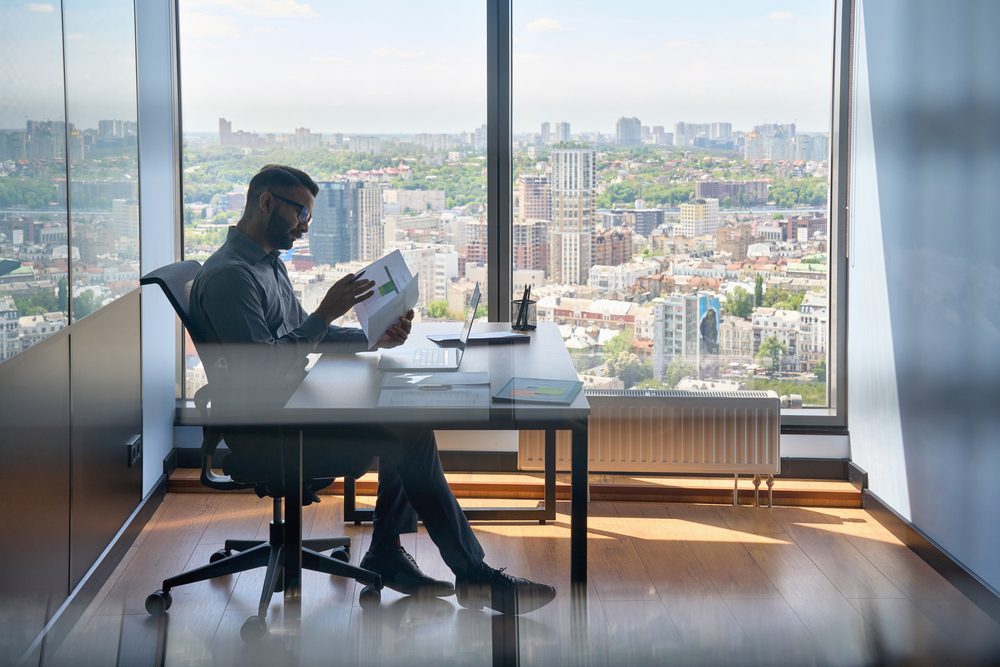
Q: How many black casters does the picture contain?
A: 5